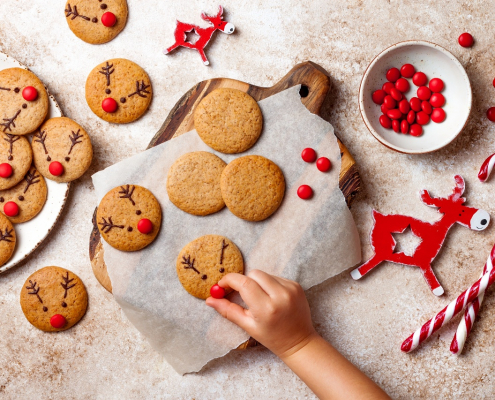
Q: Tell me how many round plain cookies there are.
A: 3